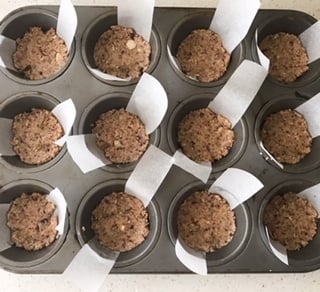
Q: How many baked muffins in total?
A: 12